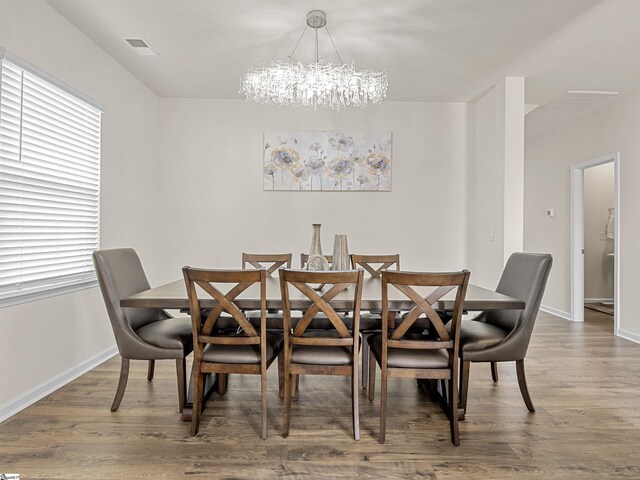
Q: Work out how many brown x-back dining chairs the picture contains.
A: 6